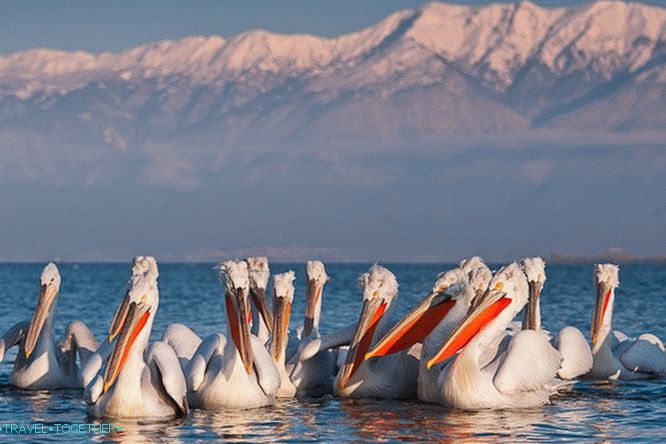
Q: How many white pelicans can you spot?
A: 13